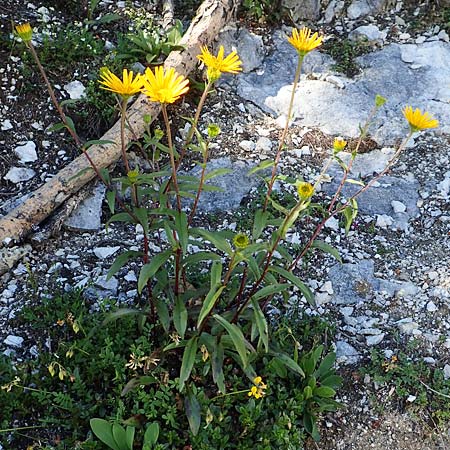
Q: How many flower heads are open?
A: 5